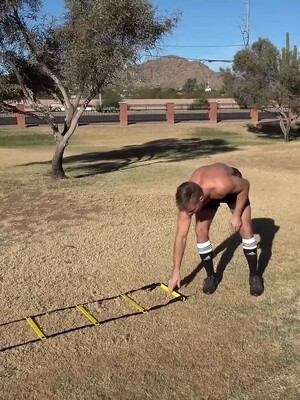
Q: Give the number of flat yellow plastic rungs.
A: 4